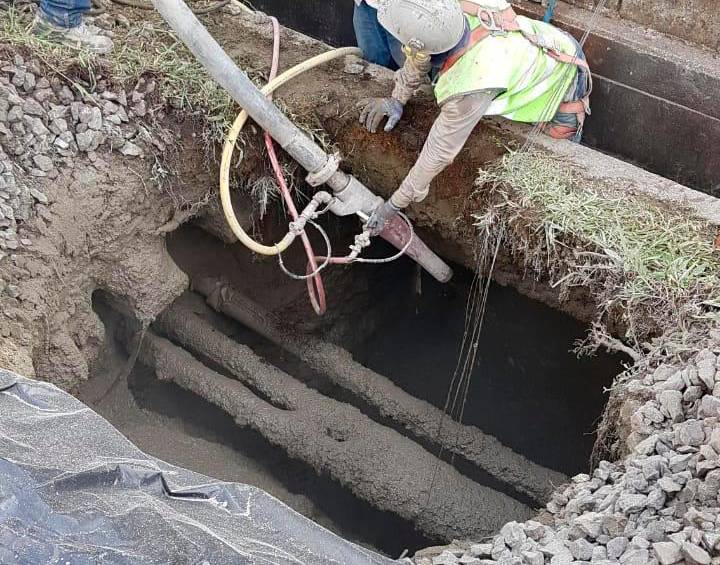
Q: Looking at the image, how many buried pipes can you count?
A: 3